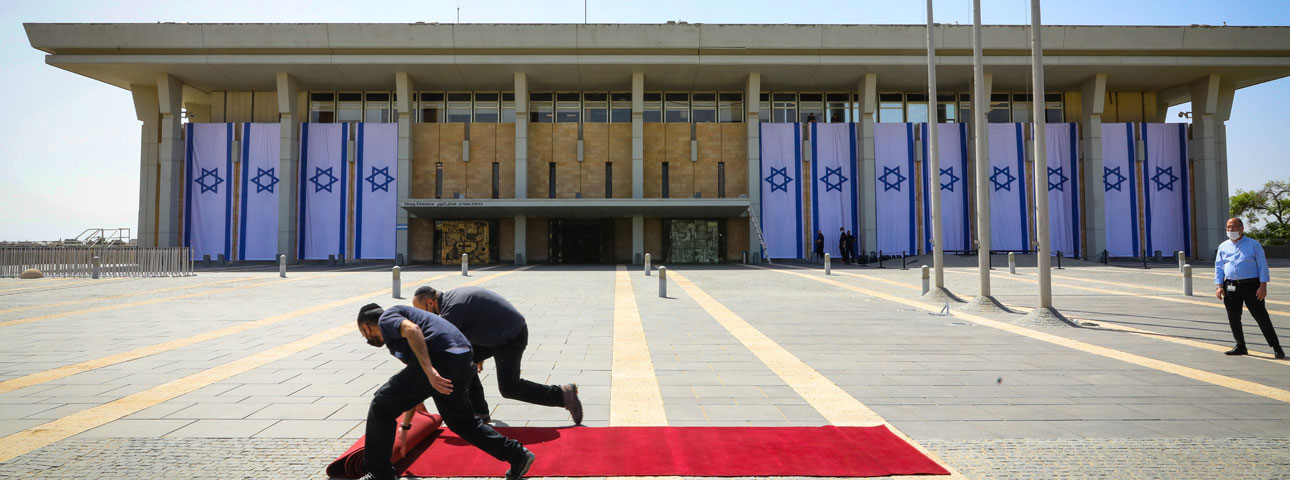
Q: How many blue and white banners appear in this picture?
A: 12